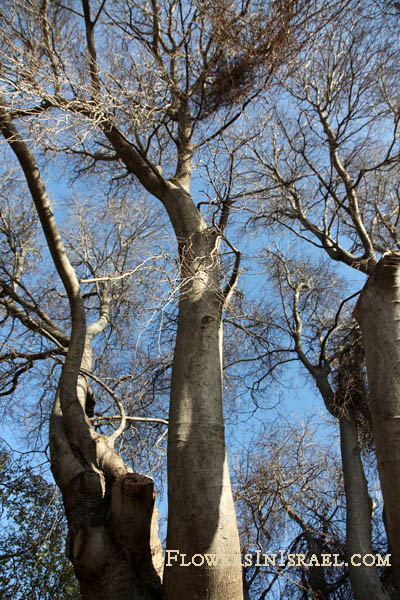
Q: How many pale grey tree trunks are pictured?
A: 4